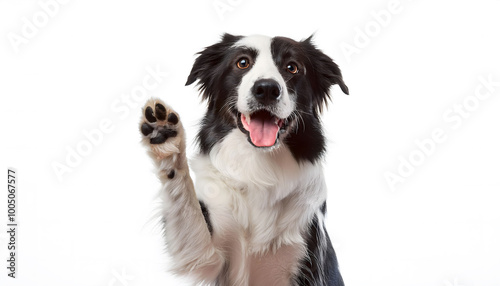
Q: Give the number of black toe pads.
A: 4